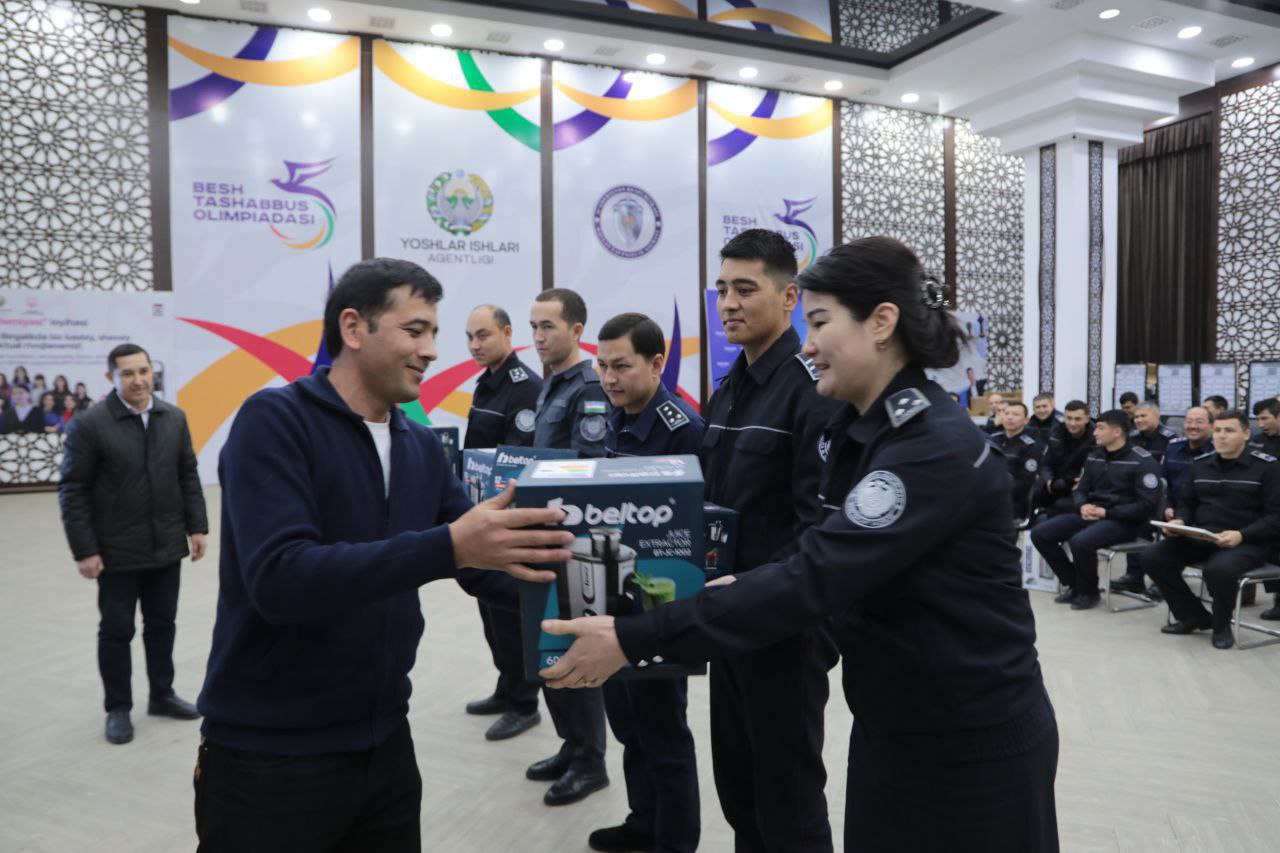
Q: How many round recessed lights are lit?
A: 11